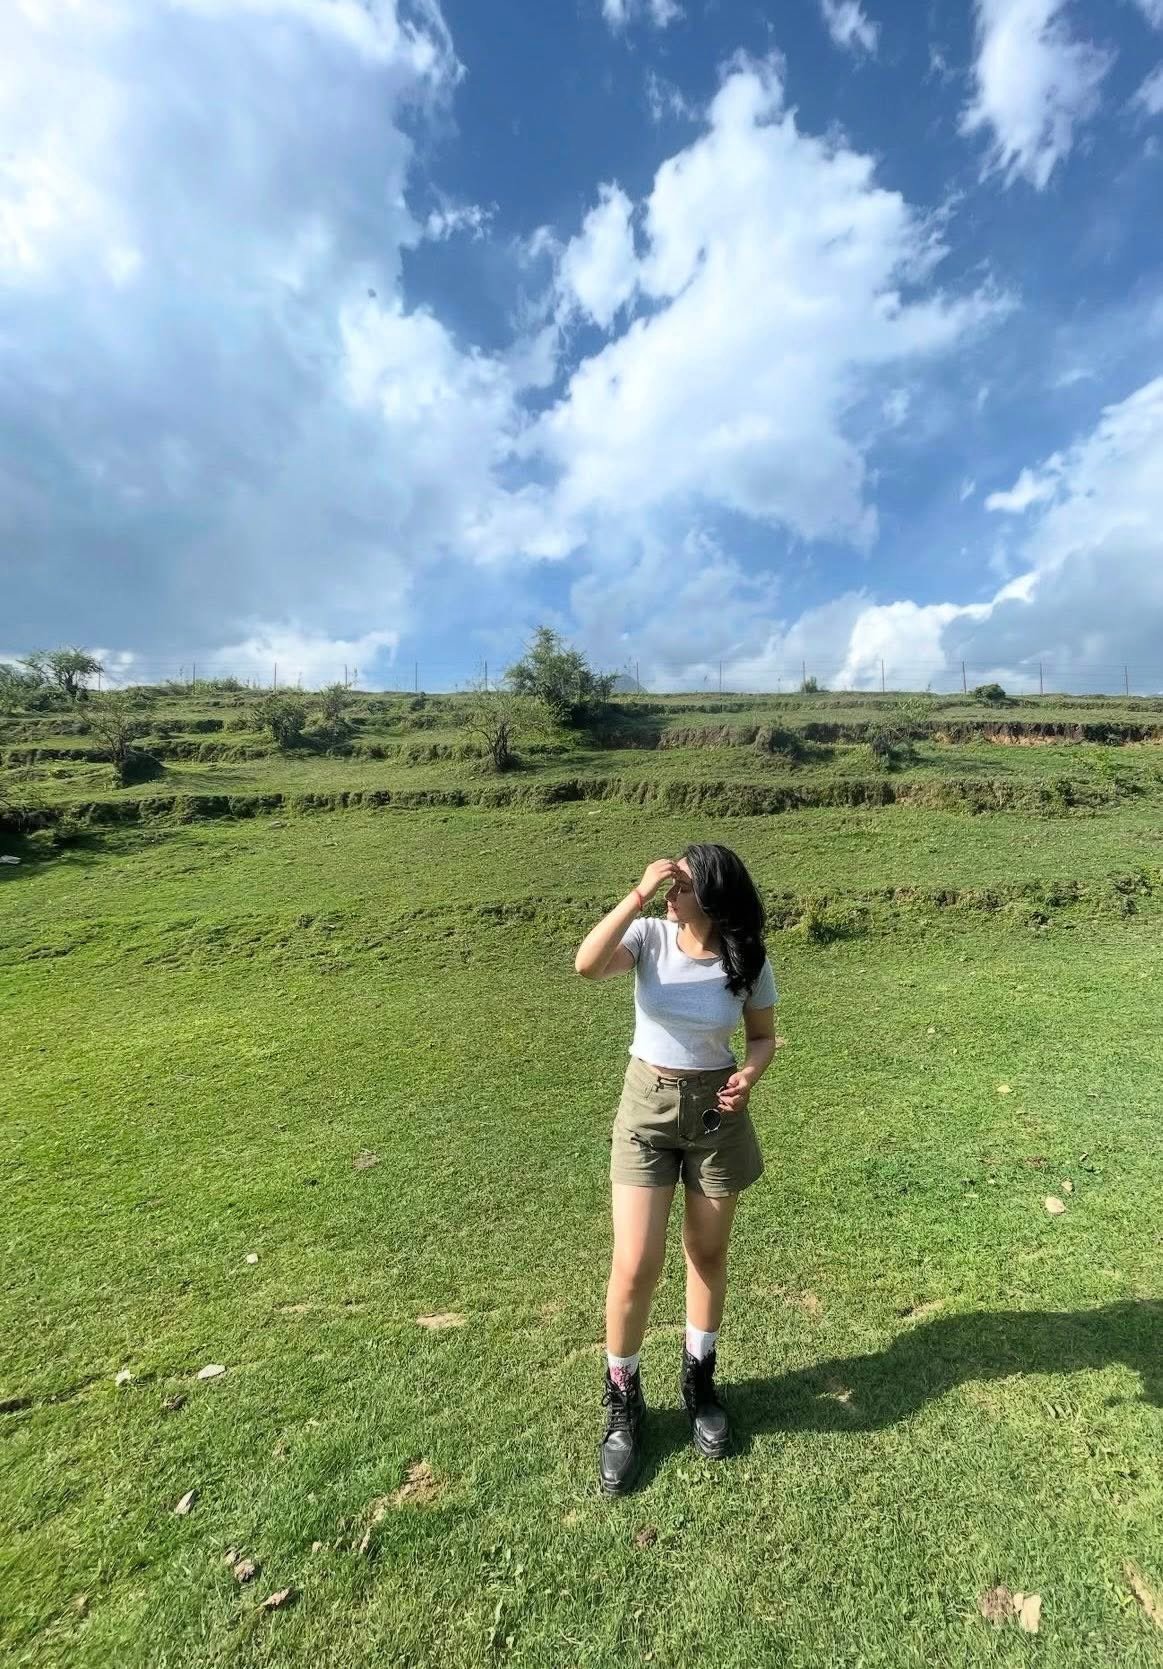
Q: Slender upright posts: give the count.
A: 13